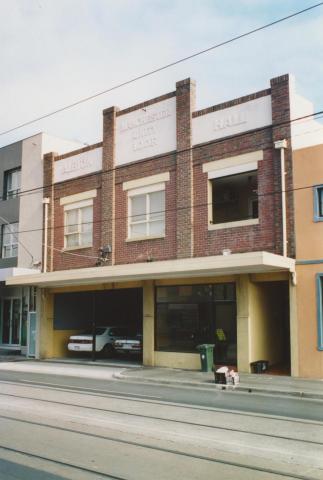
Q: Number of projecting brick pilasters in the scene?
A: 4